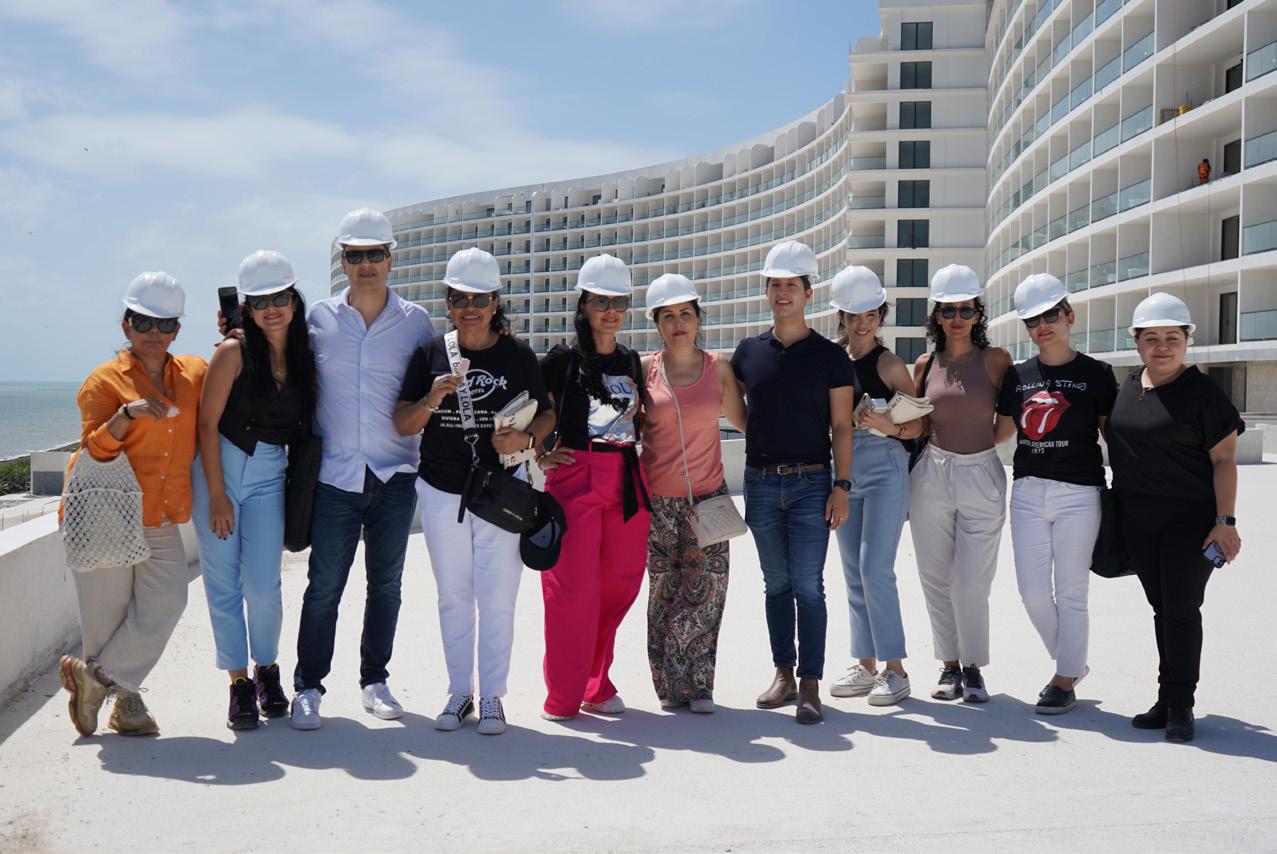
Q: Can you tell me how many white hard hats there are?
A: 11